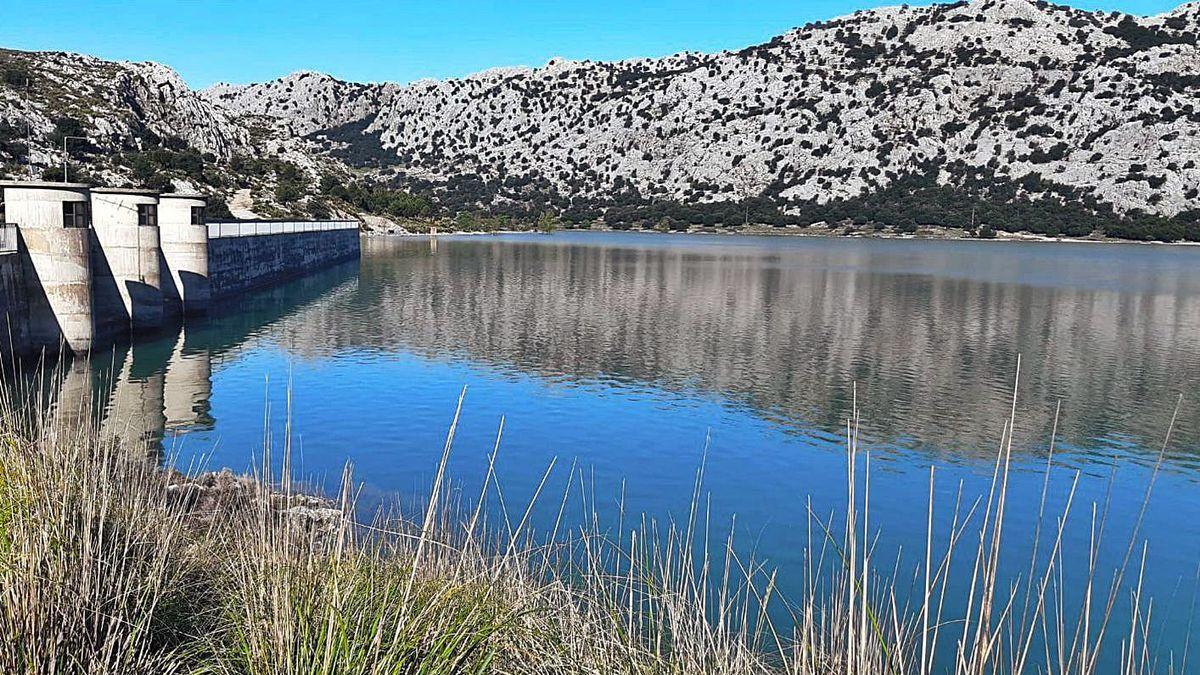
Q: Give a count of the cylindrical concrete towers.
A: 3